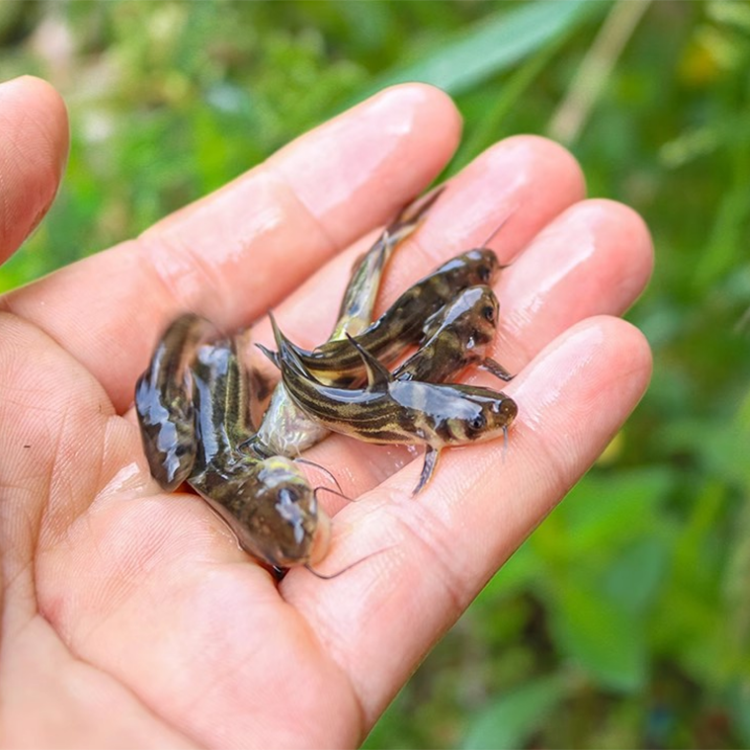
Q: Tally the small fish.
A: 6